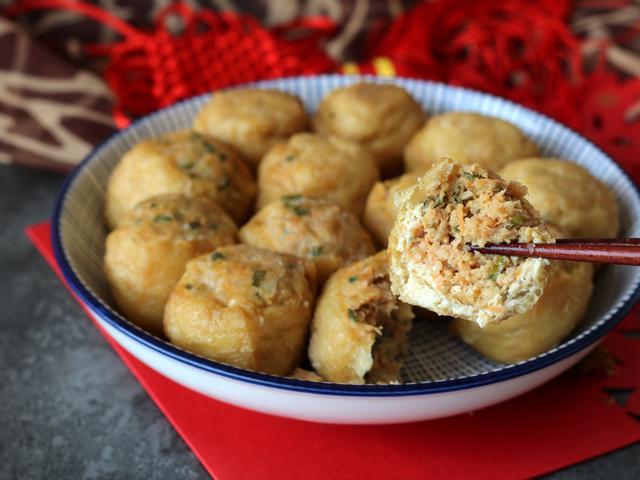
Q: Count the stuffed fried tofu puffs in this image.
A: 13